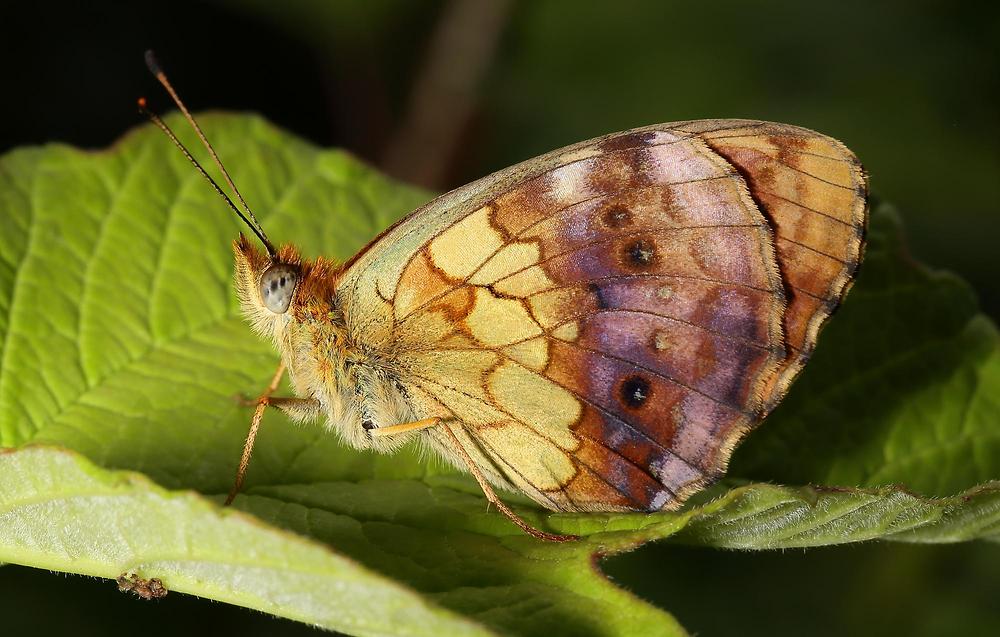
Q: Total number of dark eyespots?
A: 3